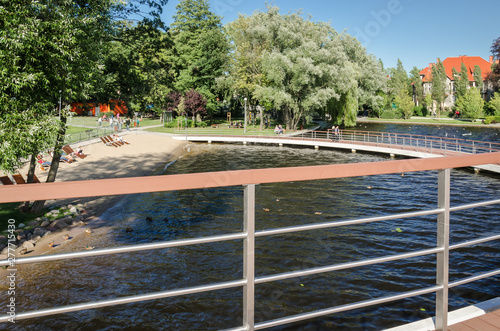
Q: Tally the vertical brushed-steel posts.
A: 2